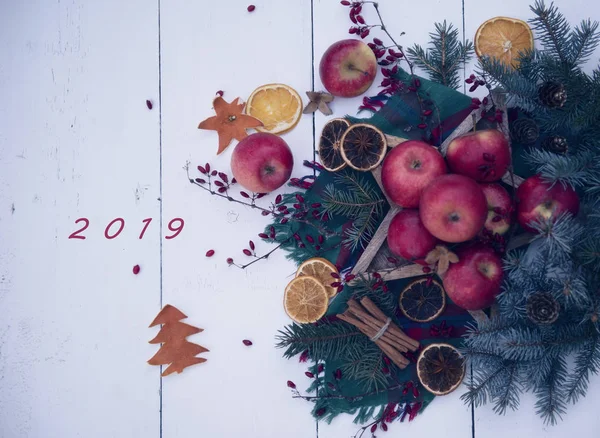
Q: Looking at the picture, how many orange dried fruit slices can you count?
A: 4